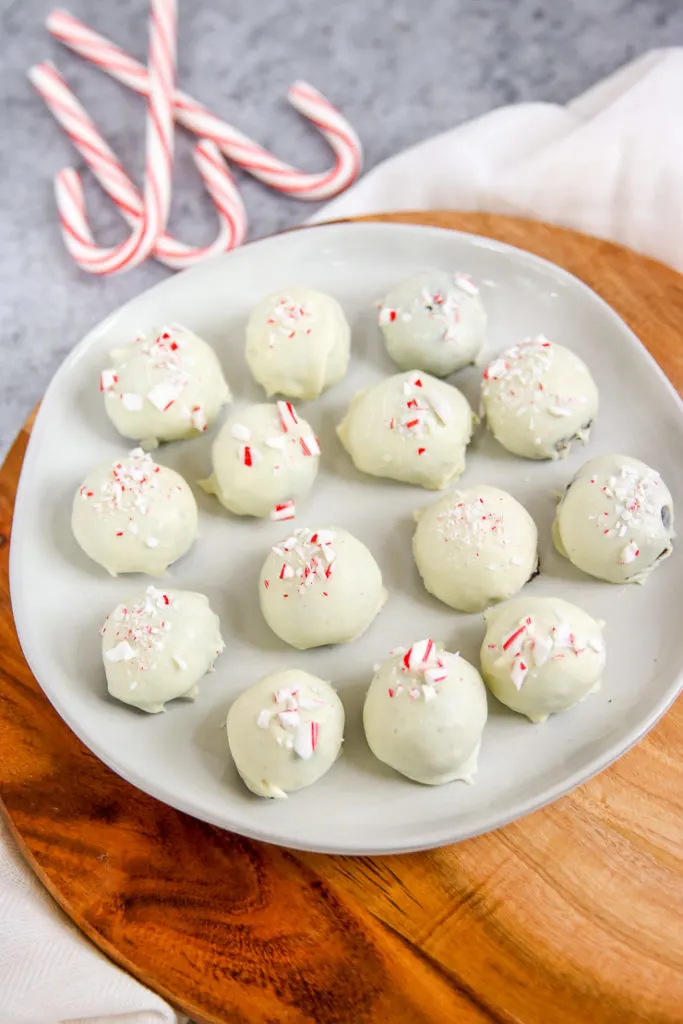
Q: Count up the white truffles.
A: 14